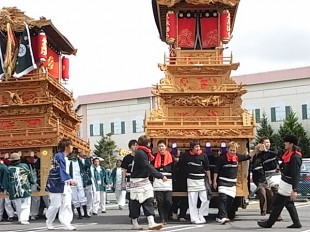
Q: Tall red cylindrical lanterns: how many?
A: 4